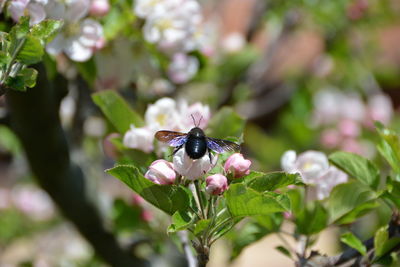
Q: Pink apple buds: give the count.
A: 3